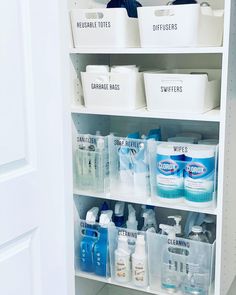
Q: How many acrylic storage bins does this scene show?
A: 6